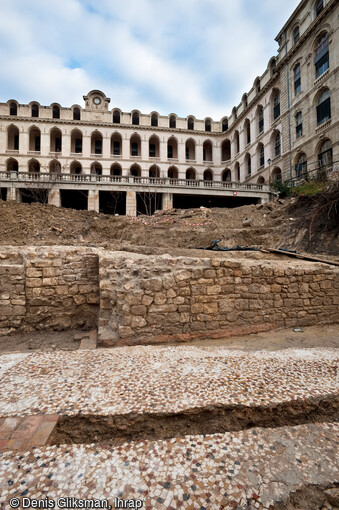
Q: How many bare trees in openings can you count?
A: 3